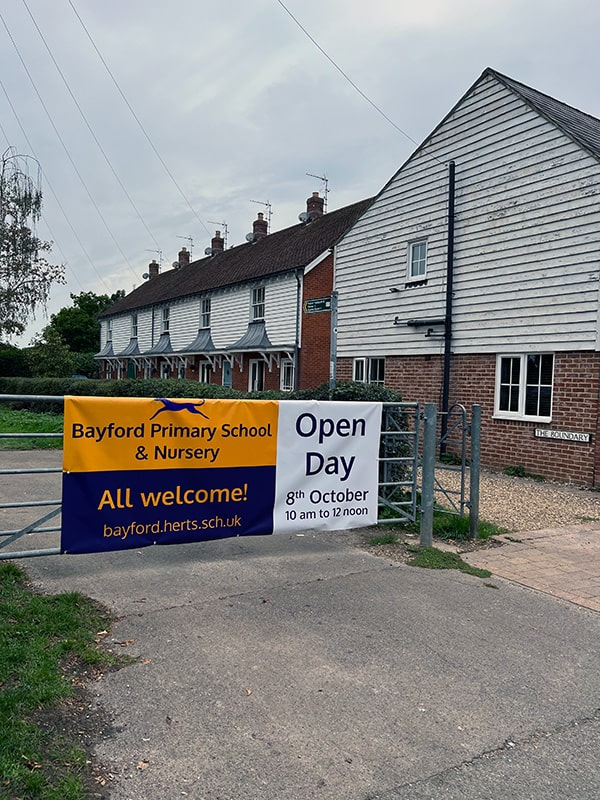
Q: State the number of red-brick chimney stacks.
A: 5